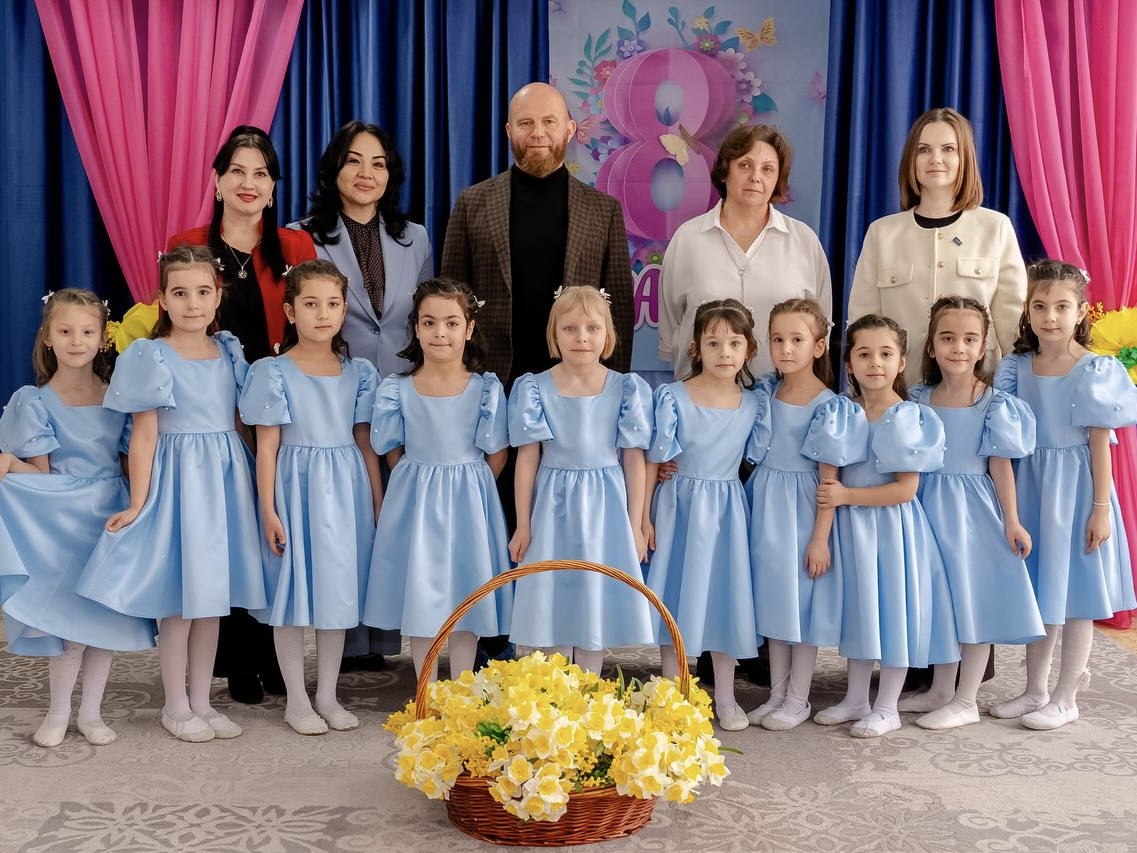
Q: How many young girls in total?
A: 10